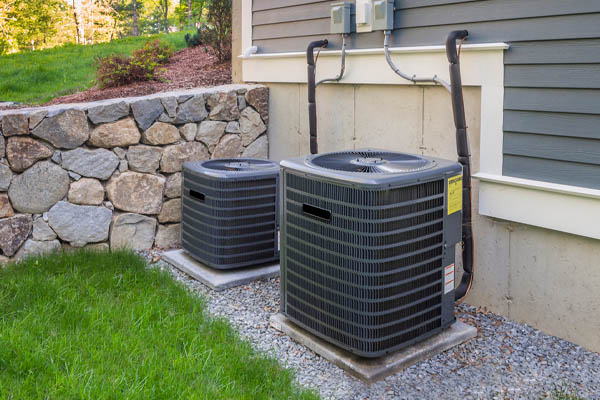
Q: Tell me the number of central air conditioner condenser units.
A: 2